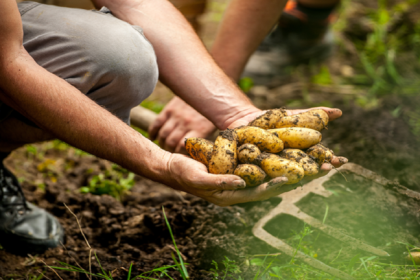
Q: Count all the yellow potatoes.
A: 11